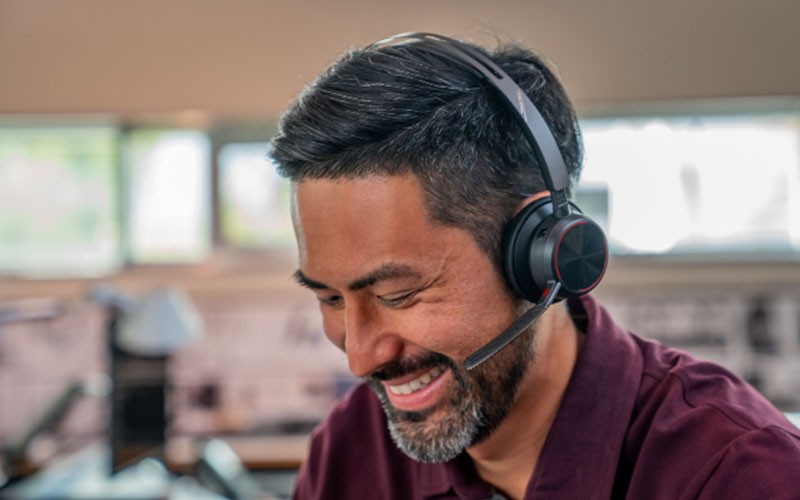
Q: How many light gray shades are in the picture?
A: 1